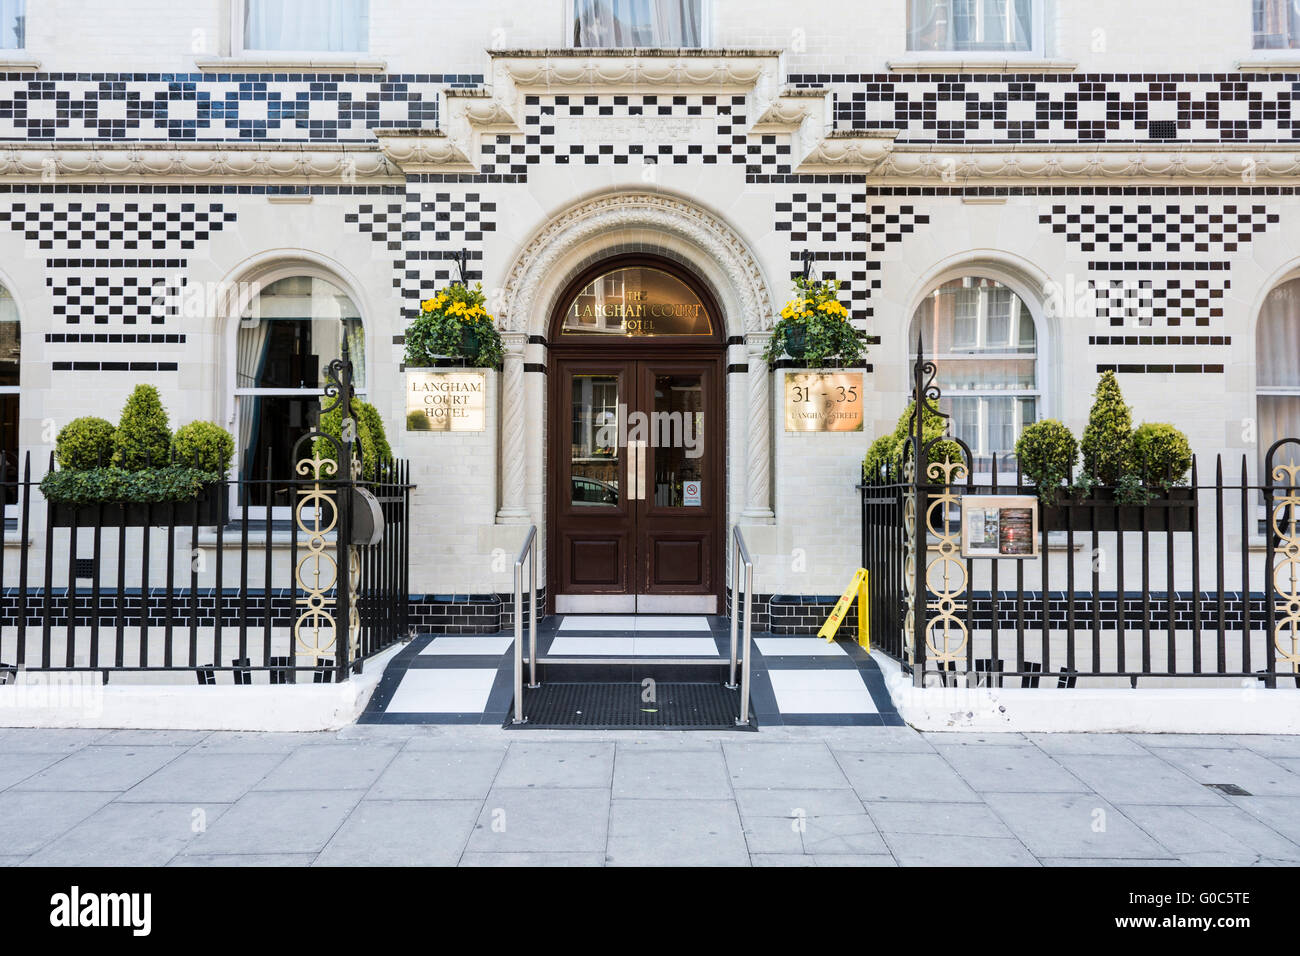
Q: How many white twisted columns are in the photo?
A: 2